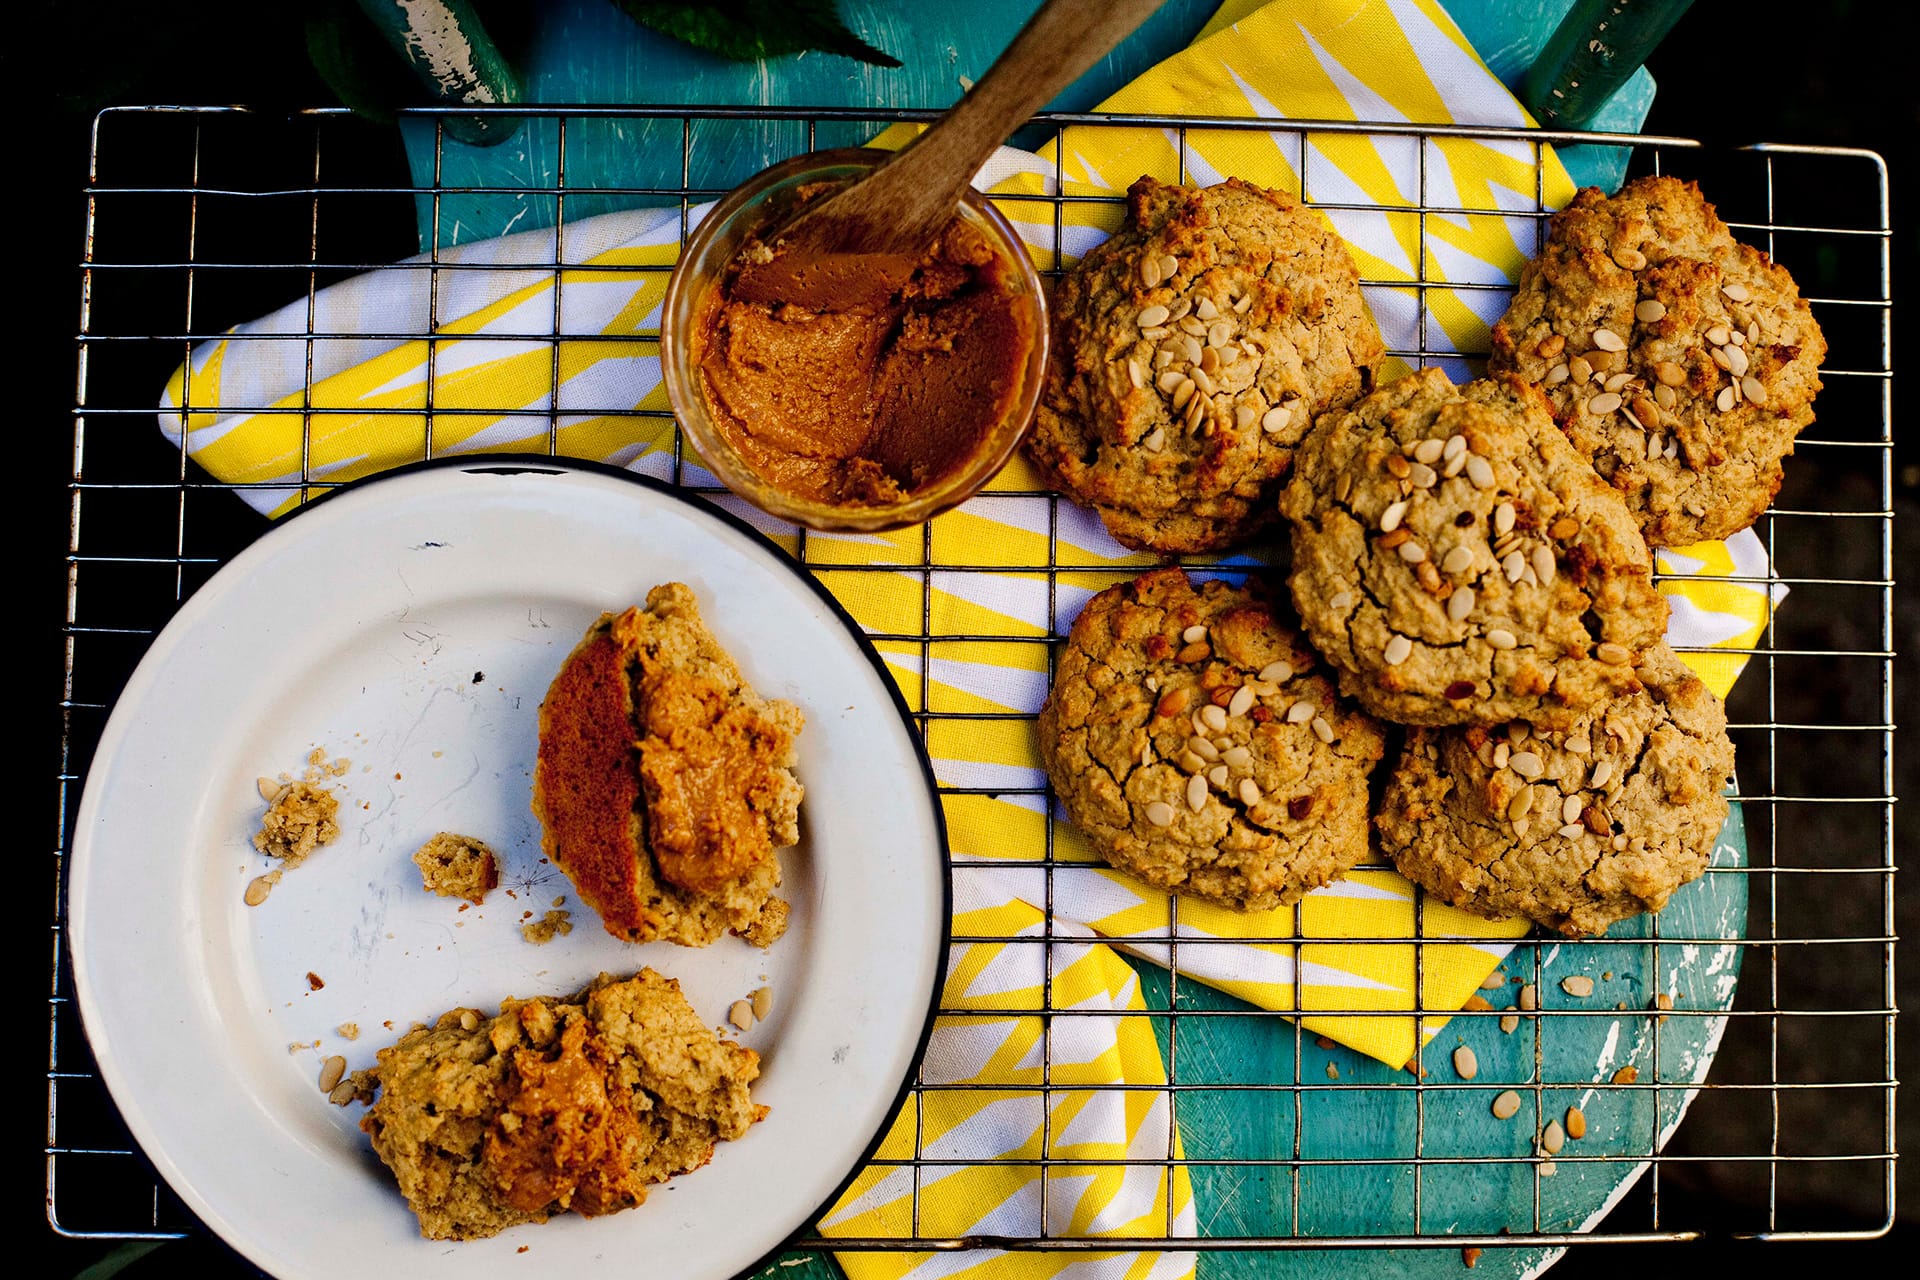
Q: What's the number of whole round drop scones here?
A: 5